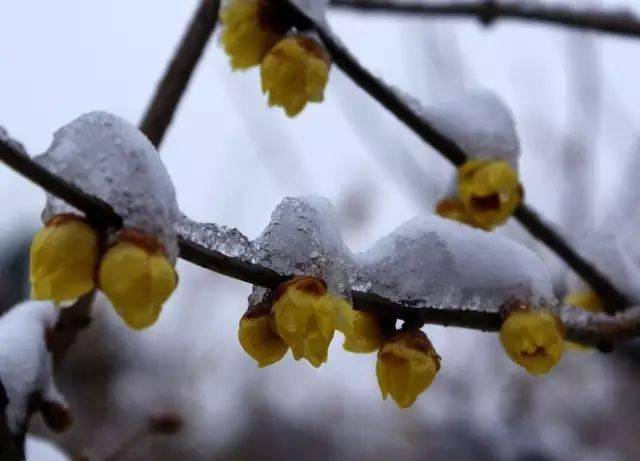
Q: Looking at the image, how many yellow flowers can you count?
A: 11